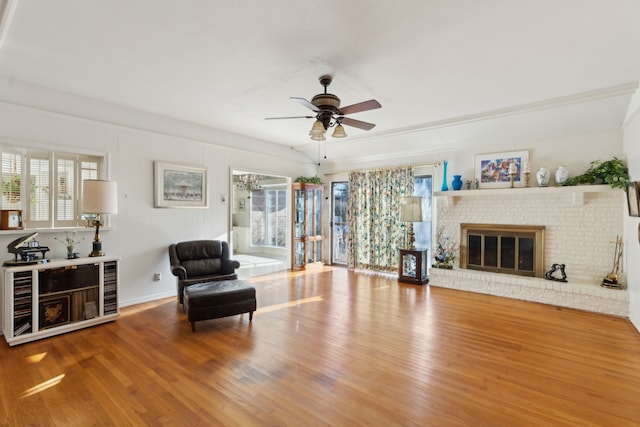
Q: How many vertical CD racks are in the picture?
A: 2